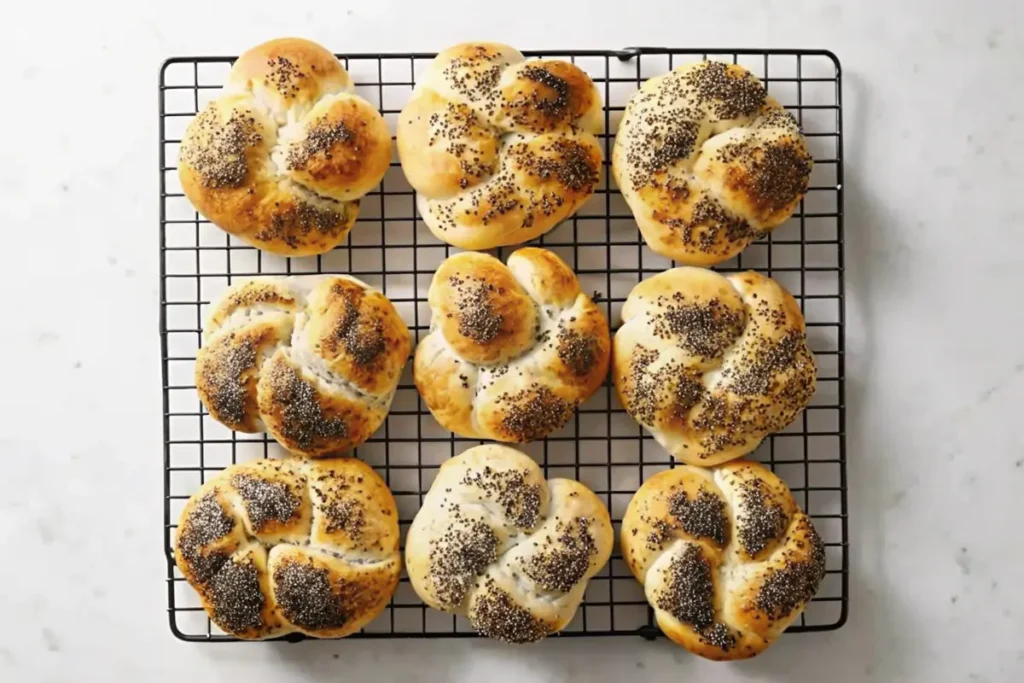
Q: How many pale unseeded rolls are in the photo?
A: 0